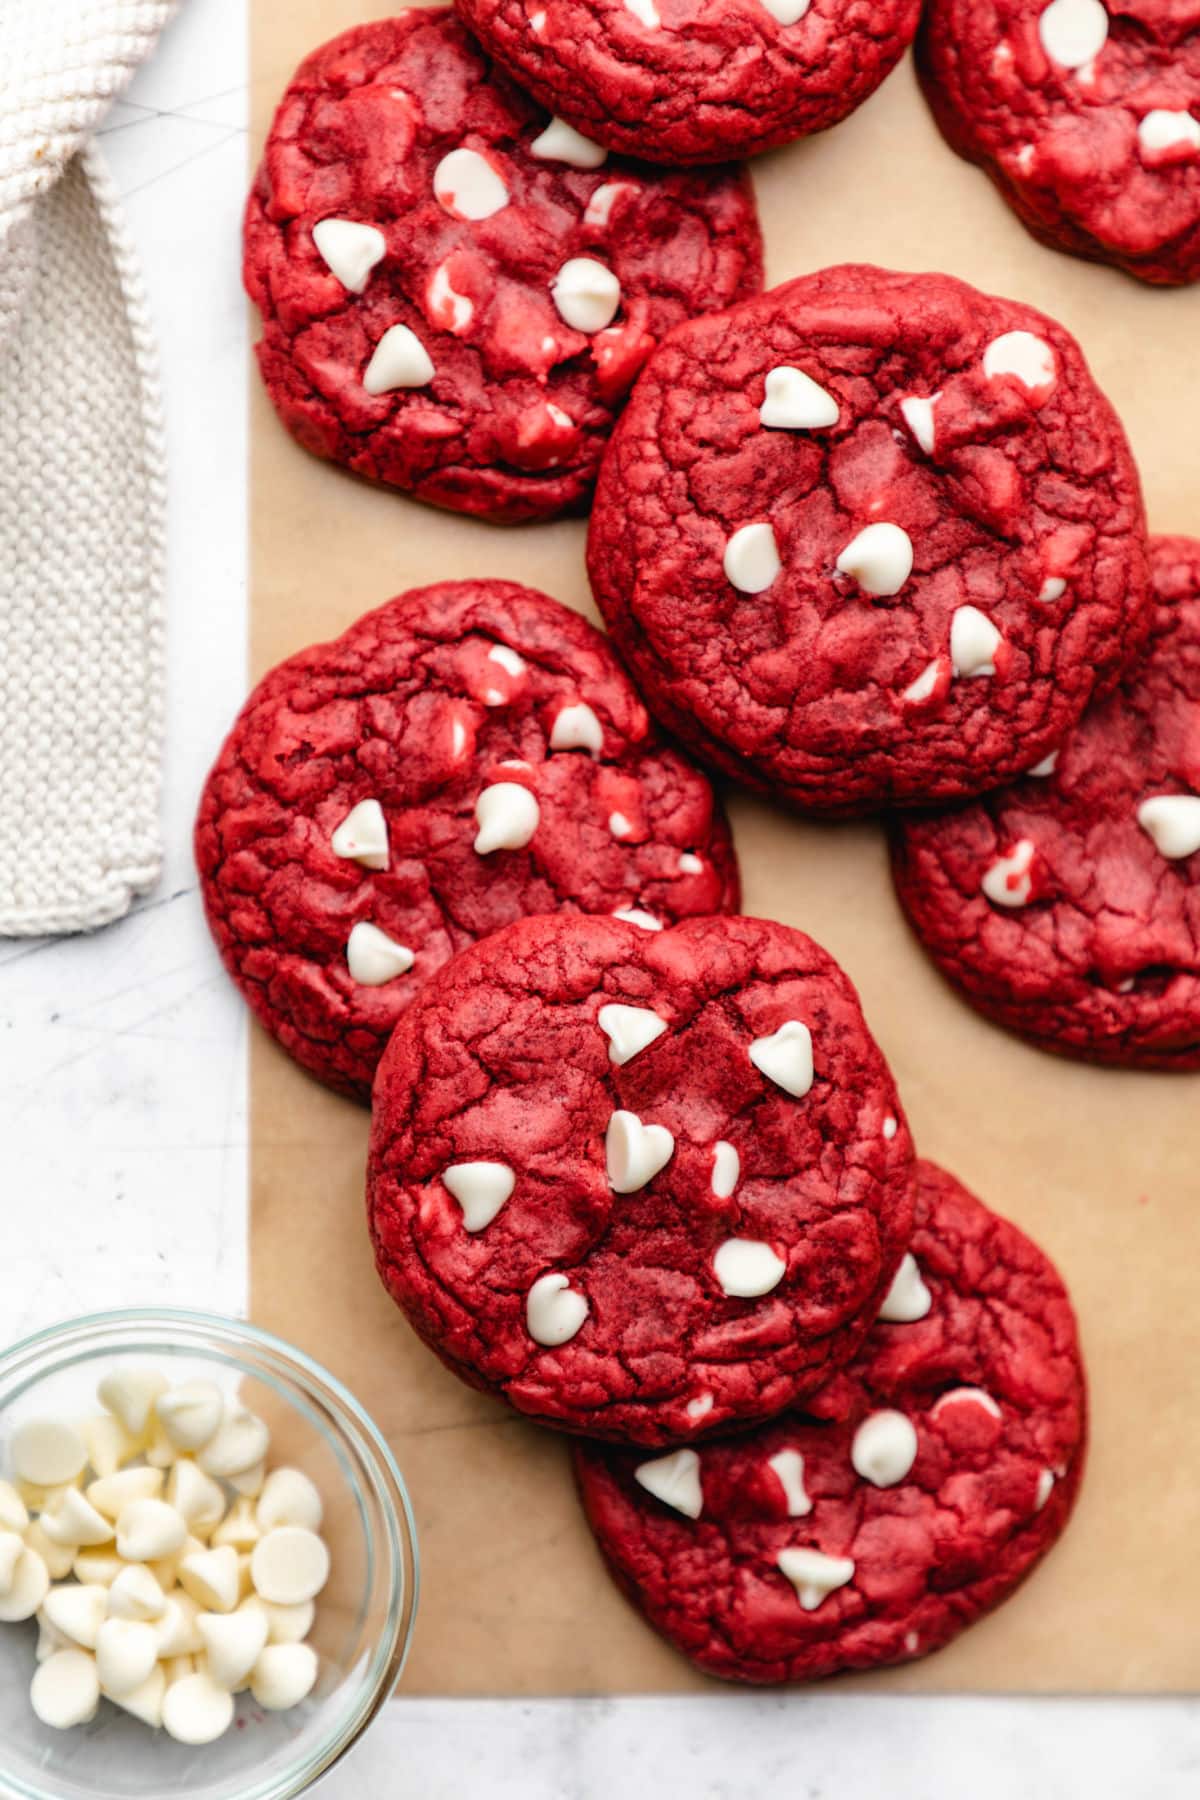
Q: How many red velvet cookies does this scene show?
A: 8